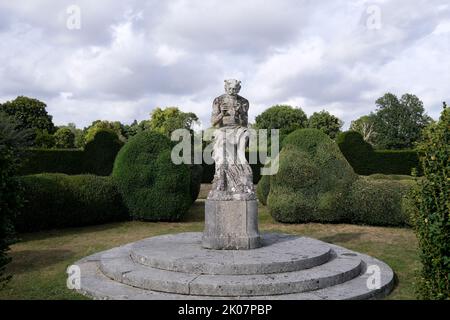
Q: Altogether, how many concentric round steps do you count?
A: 3